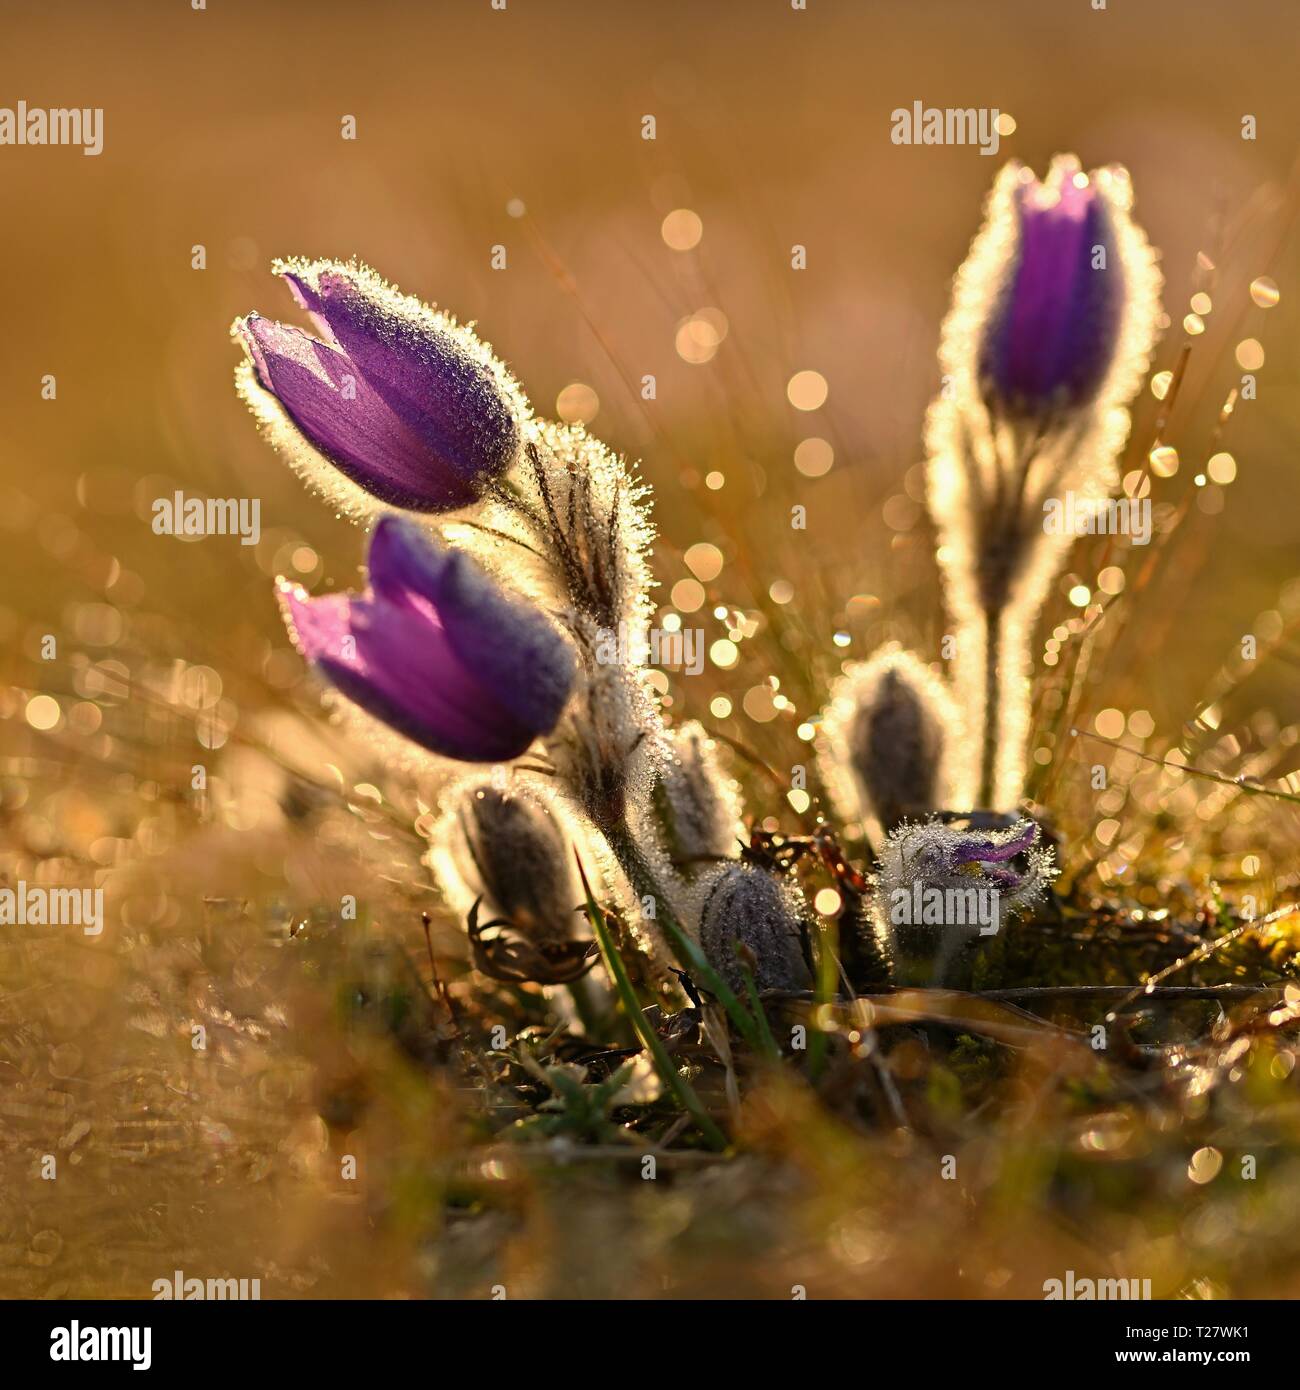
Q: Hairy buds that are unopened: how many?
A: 4